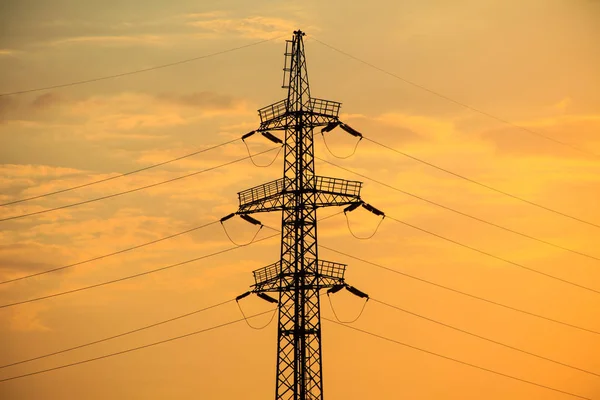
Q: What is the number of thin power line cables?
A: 14